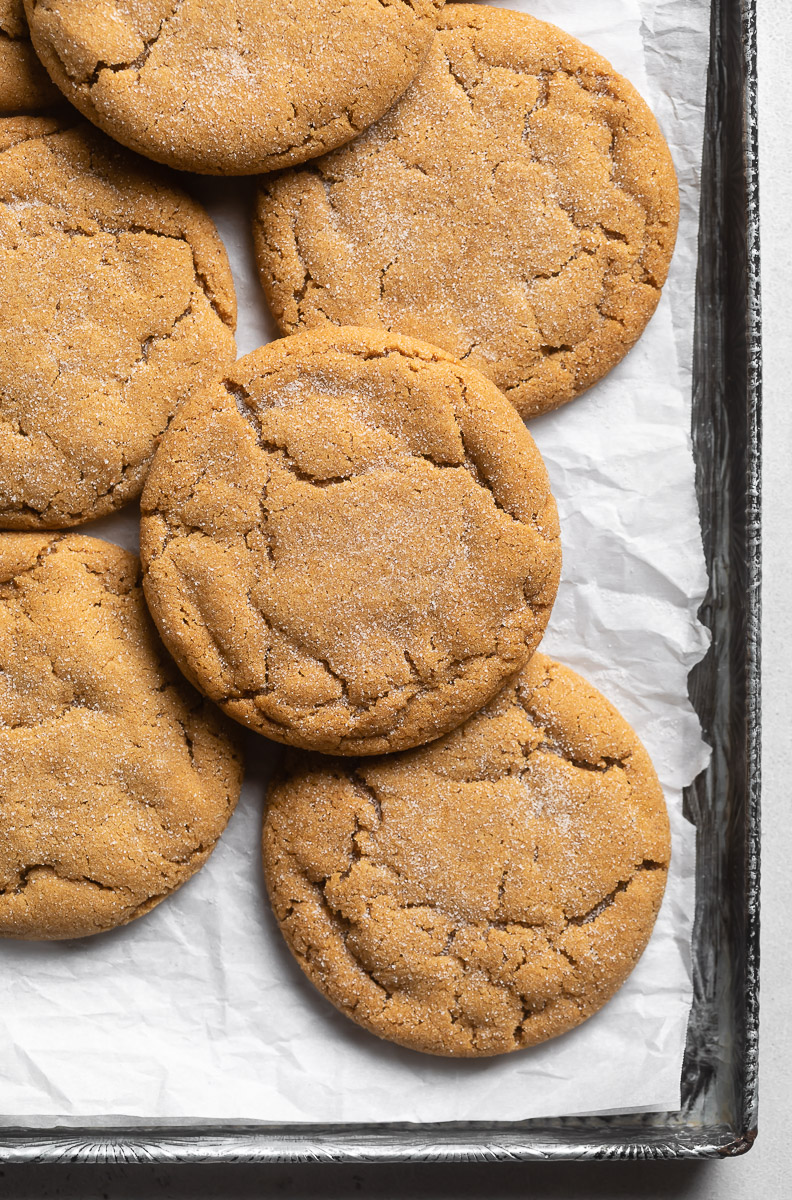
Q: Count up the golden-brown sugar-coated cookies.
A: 7